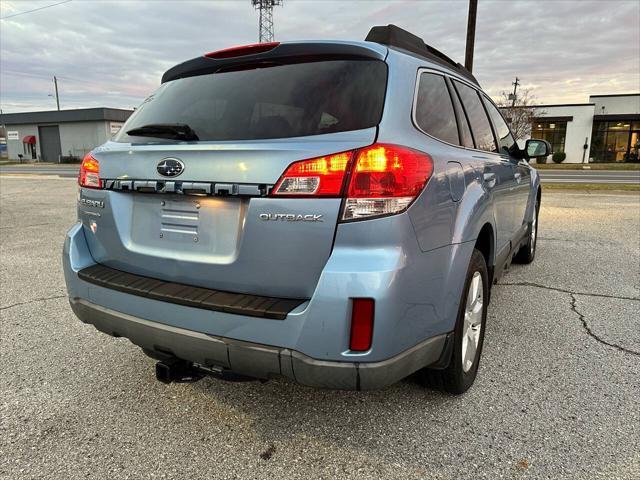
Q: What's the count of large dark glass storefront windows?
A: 2